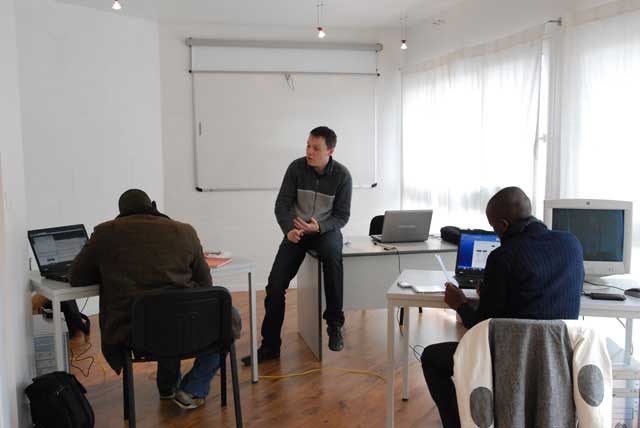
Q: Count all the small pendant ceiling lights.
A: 3